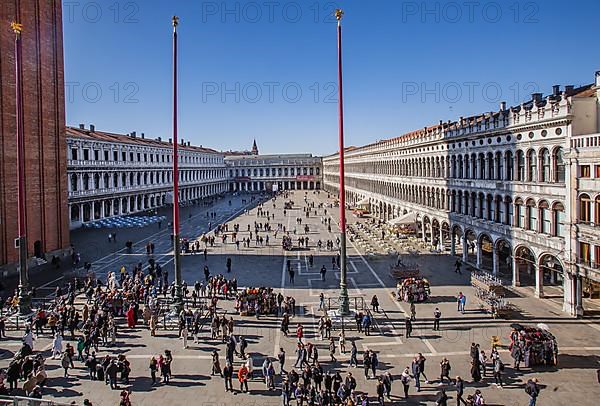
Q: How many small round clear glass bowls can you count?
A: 0